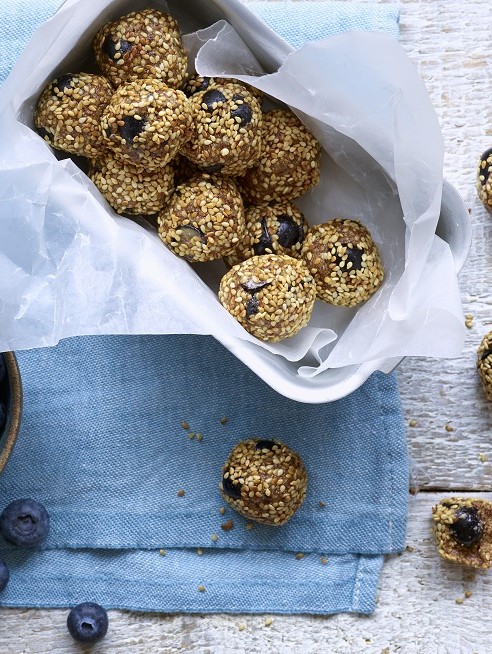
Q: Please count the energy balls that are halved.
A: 1